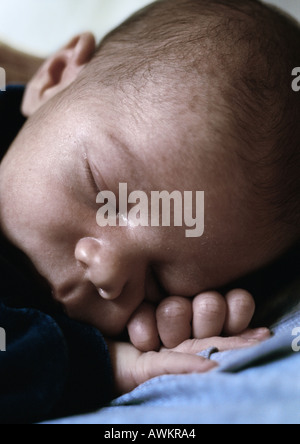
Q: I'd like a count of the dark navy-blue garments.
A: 1